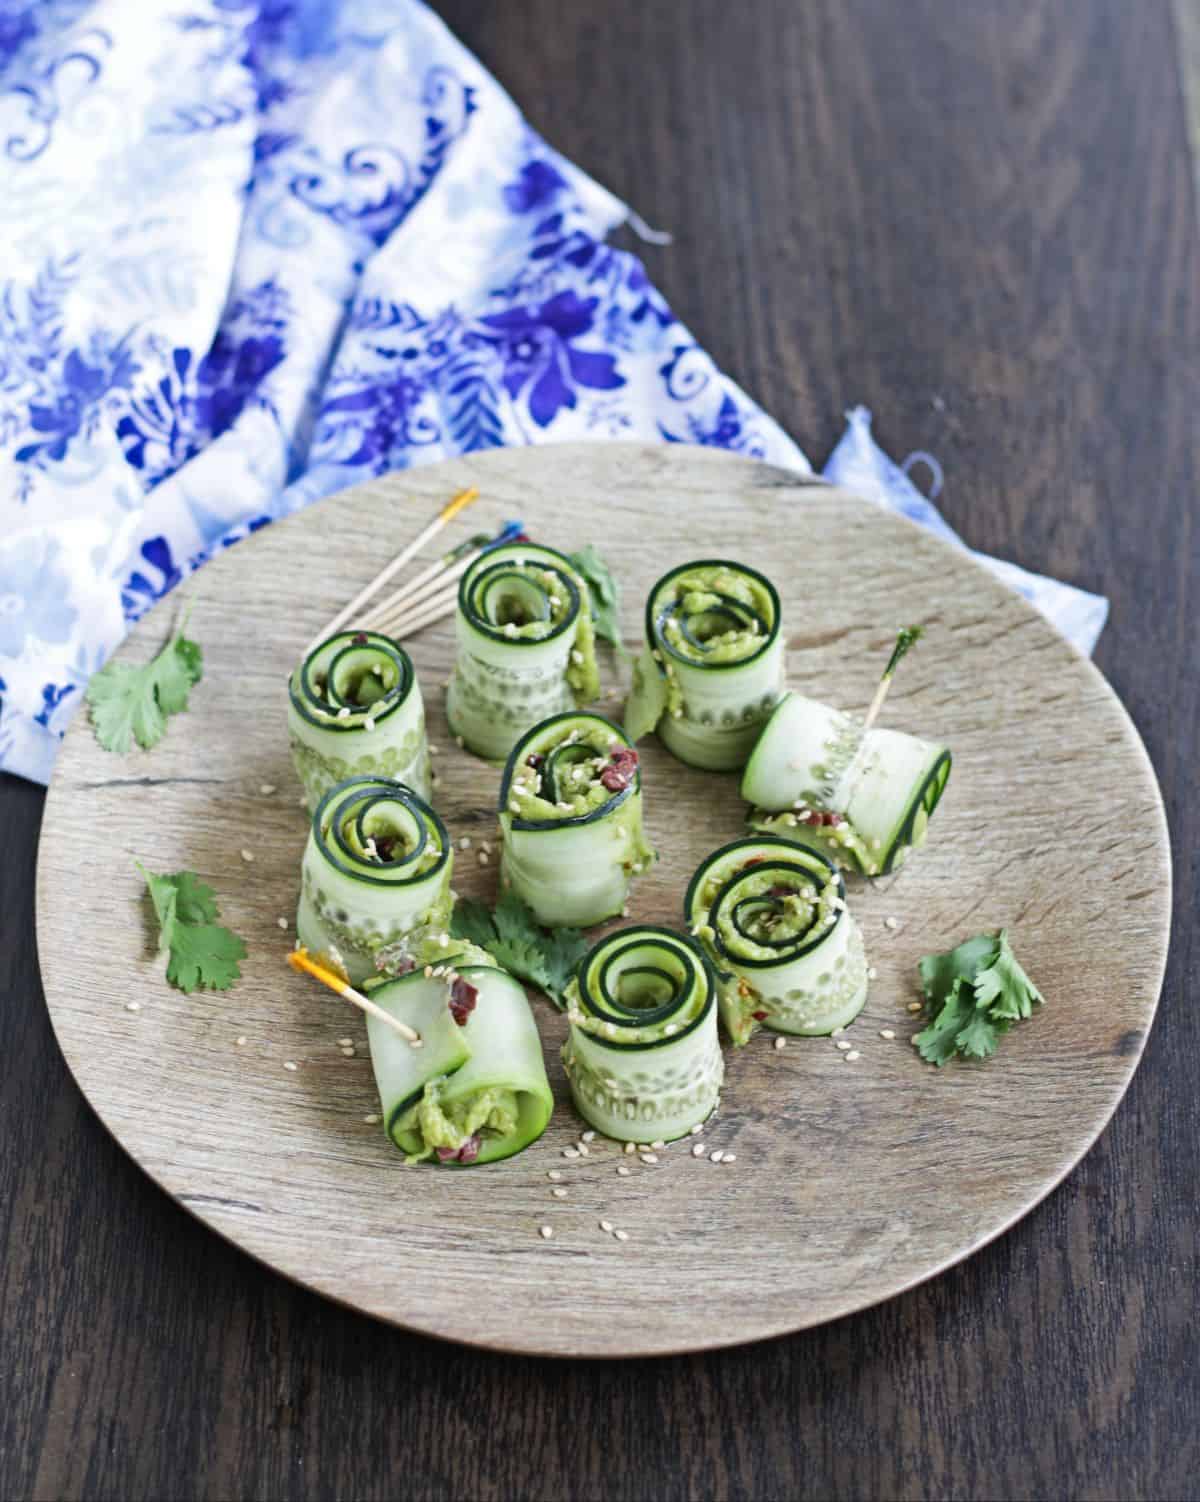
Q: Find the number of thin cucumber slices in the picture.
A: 9